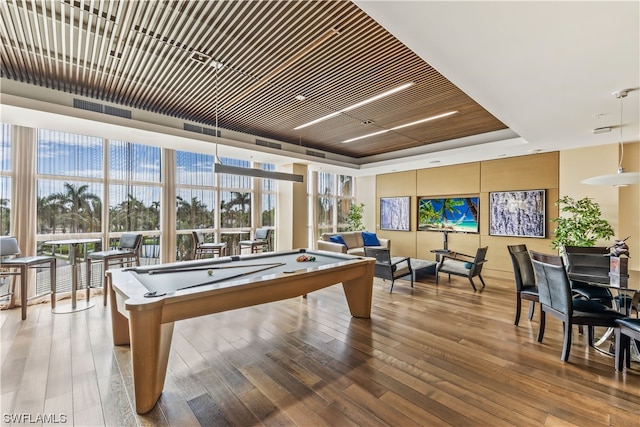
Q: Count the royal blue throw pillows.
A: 2